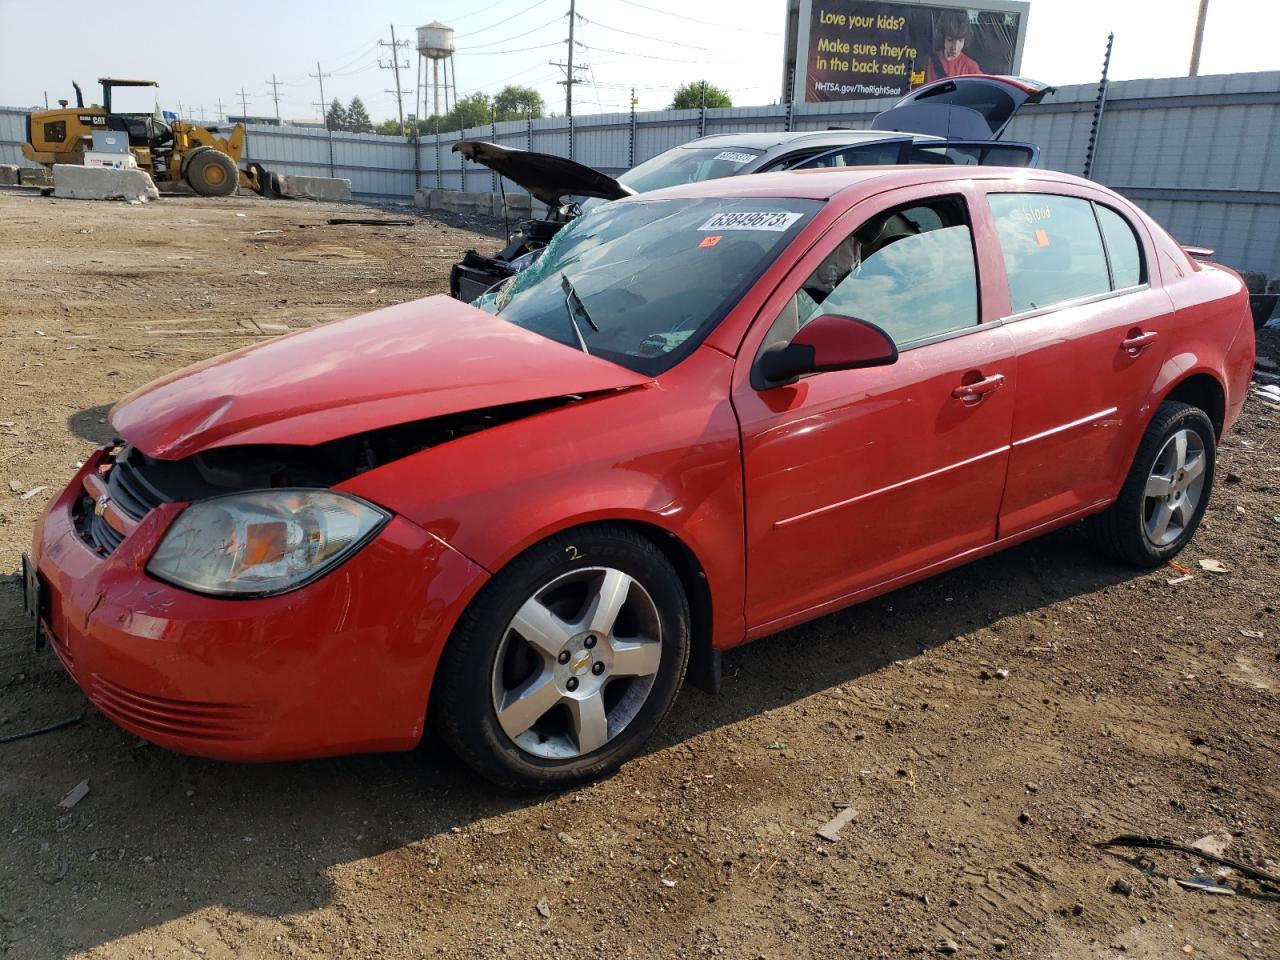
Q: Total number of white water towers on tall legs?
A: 1